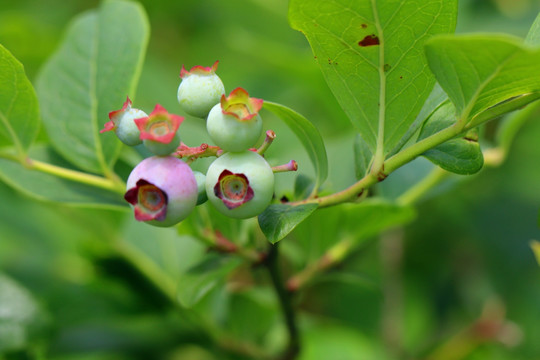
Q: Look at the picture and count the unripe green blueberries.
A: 6